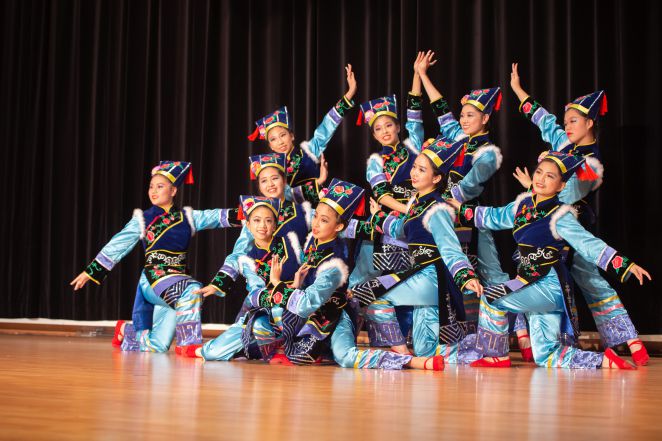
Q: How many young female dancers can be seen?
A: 10